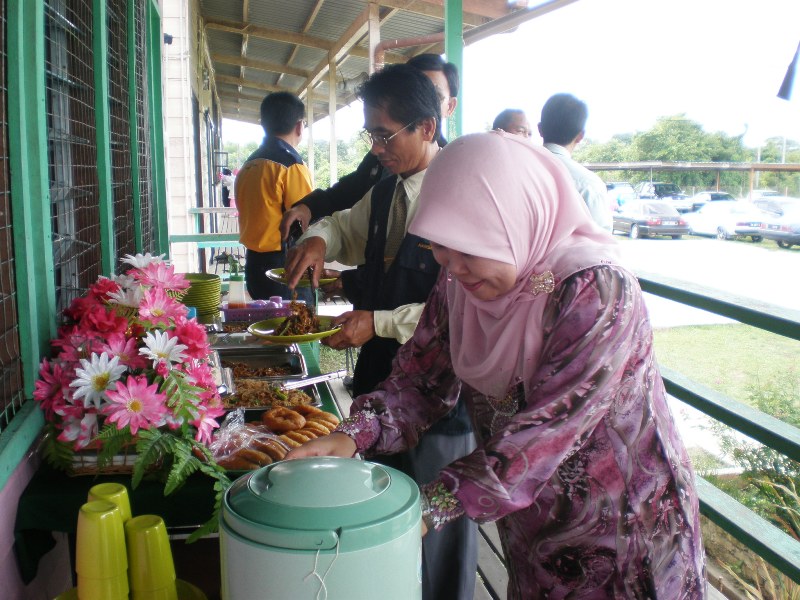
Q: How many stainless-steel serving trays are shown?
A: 3